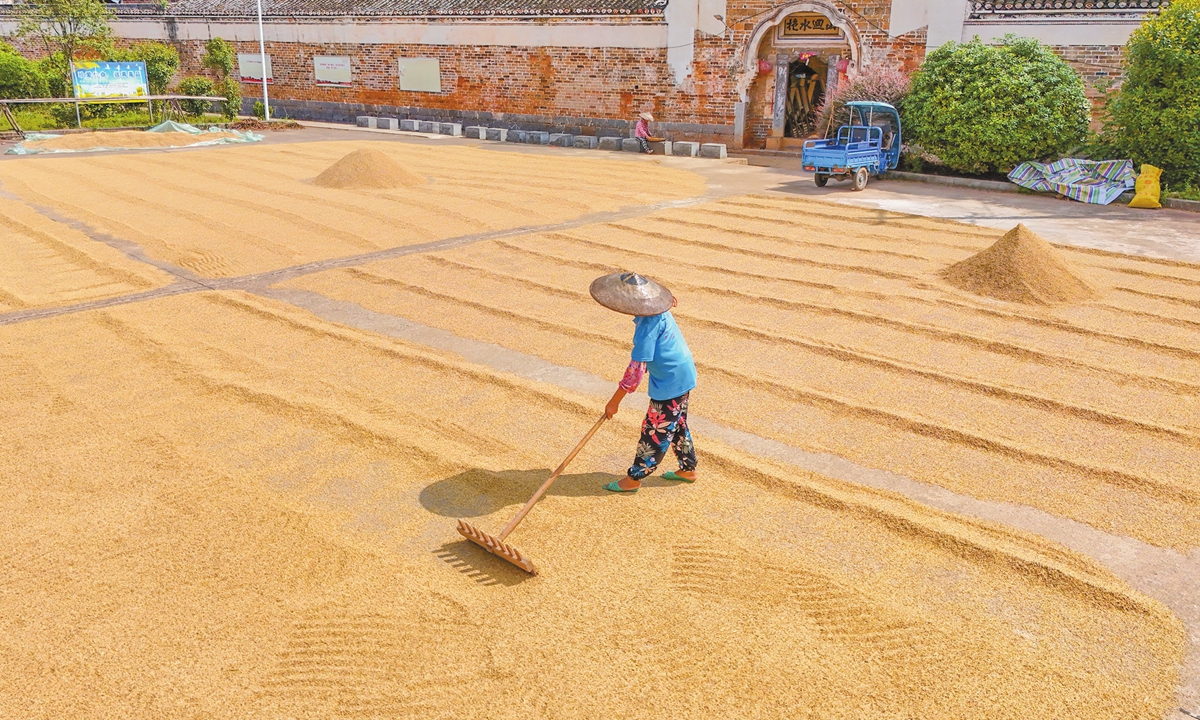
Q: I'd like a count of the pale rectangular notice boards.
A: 3